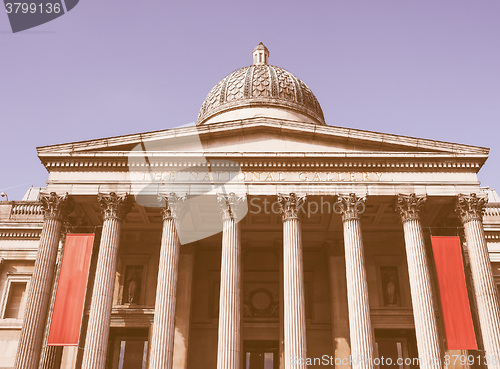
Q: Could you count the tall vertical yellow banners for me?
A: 0